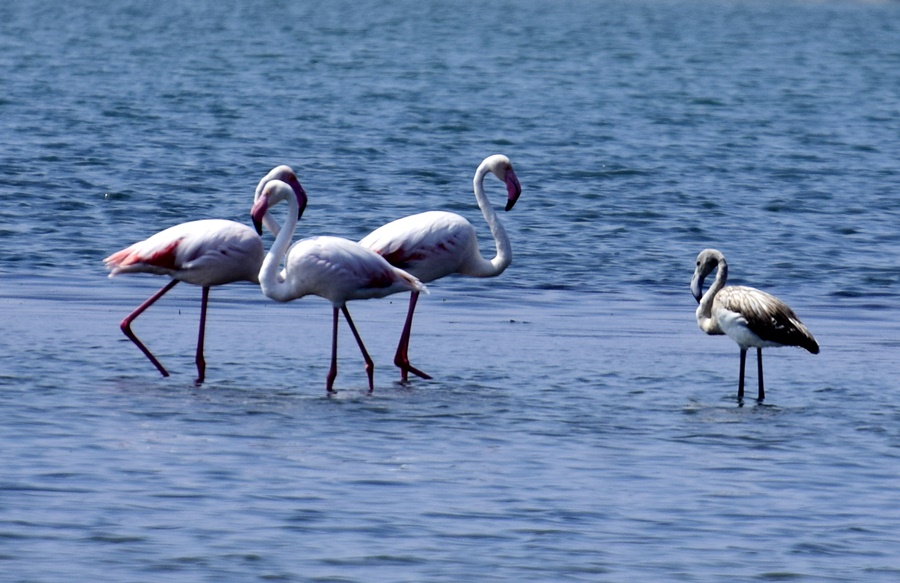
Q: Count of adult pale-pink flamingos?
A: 3